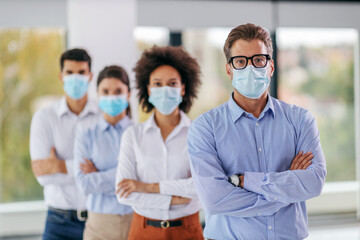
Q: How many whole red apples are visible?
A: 0